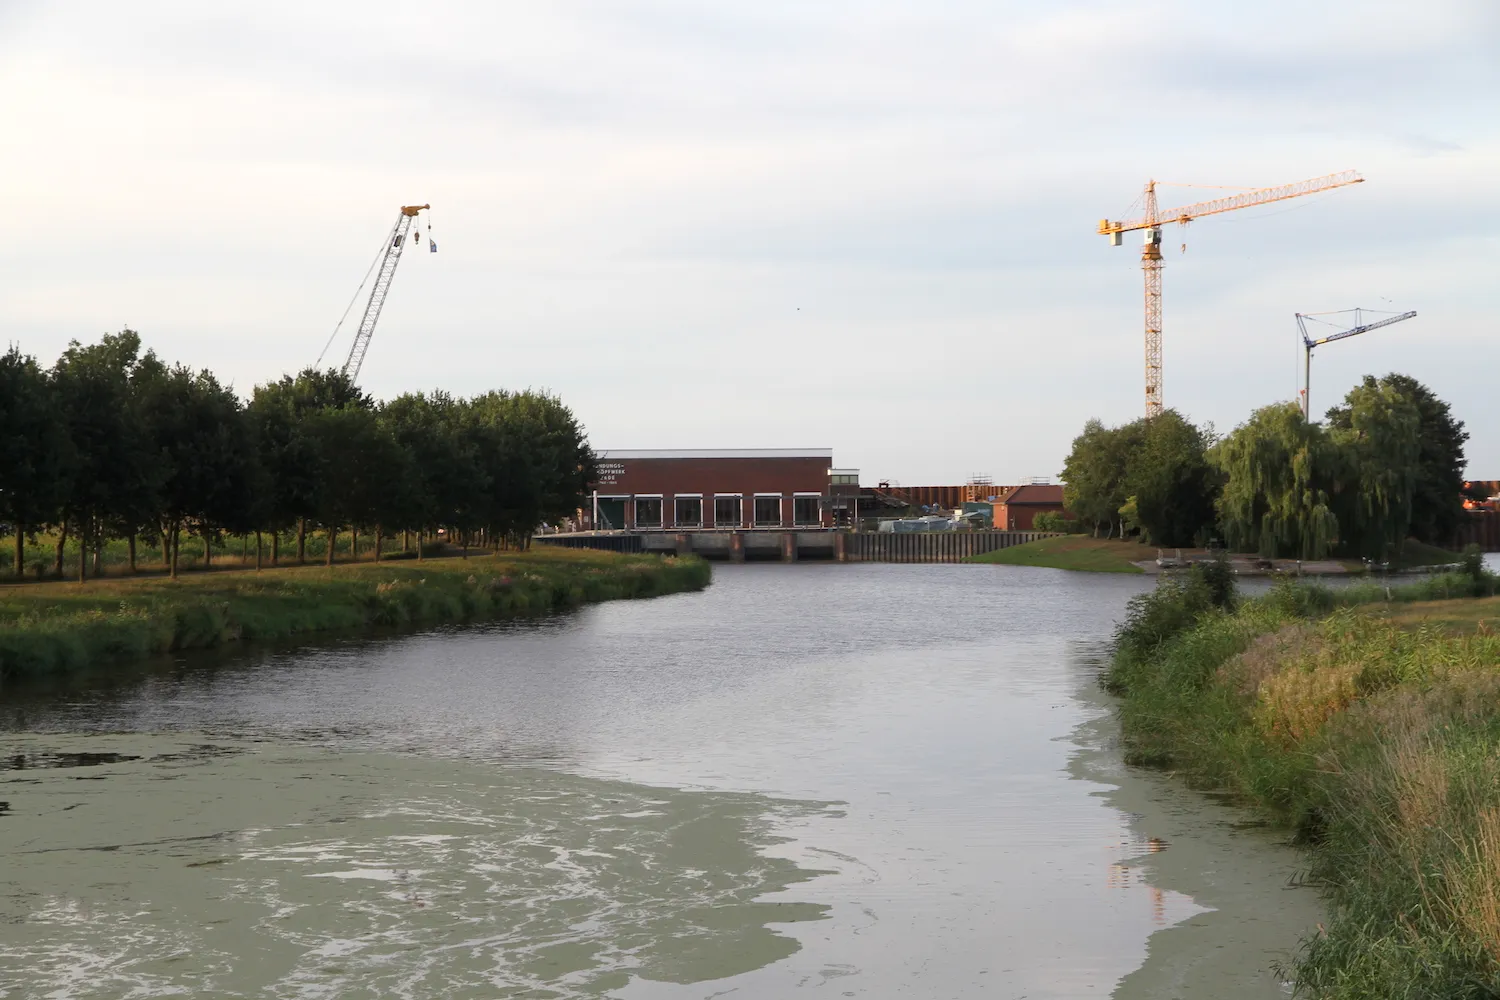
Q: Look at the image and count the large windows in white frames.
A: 5